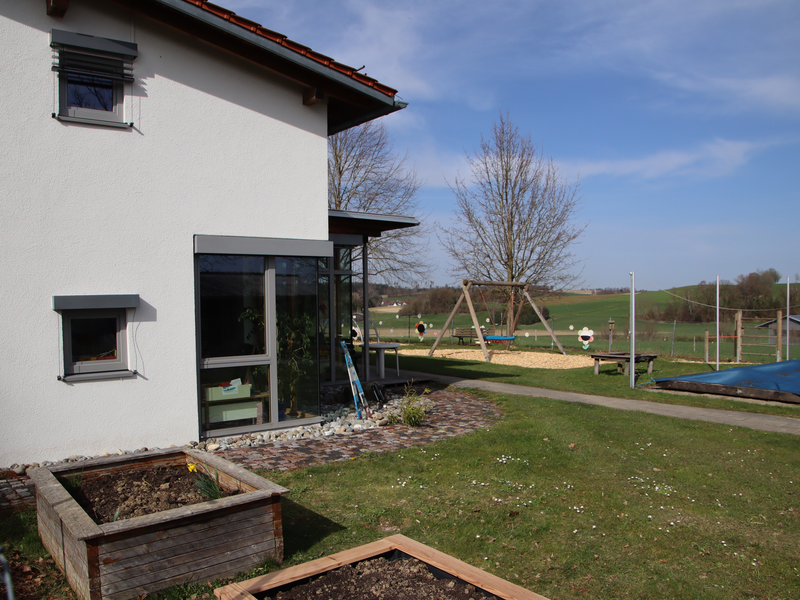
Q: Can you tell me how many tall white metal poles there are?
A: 3